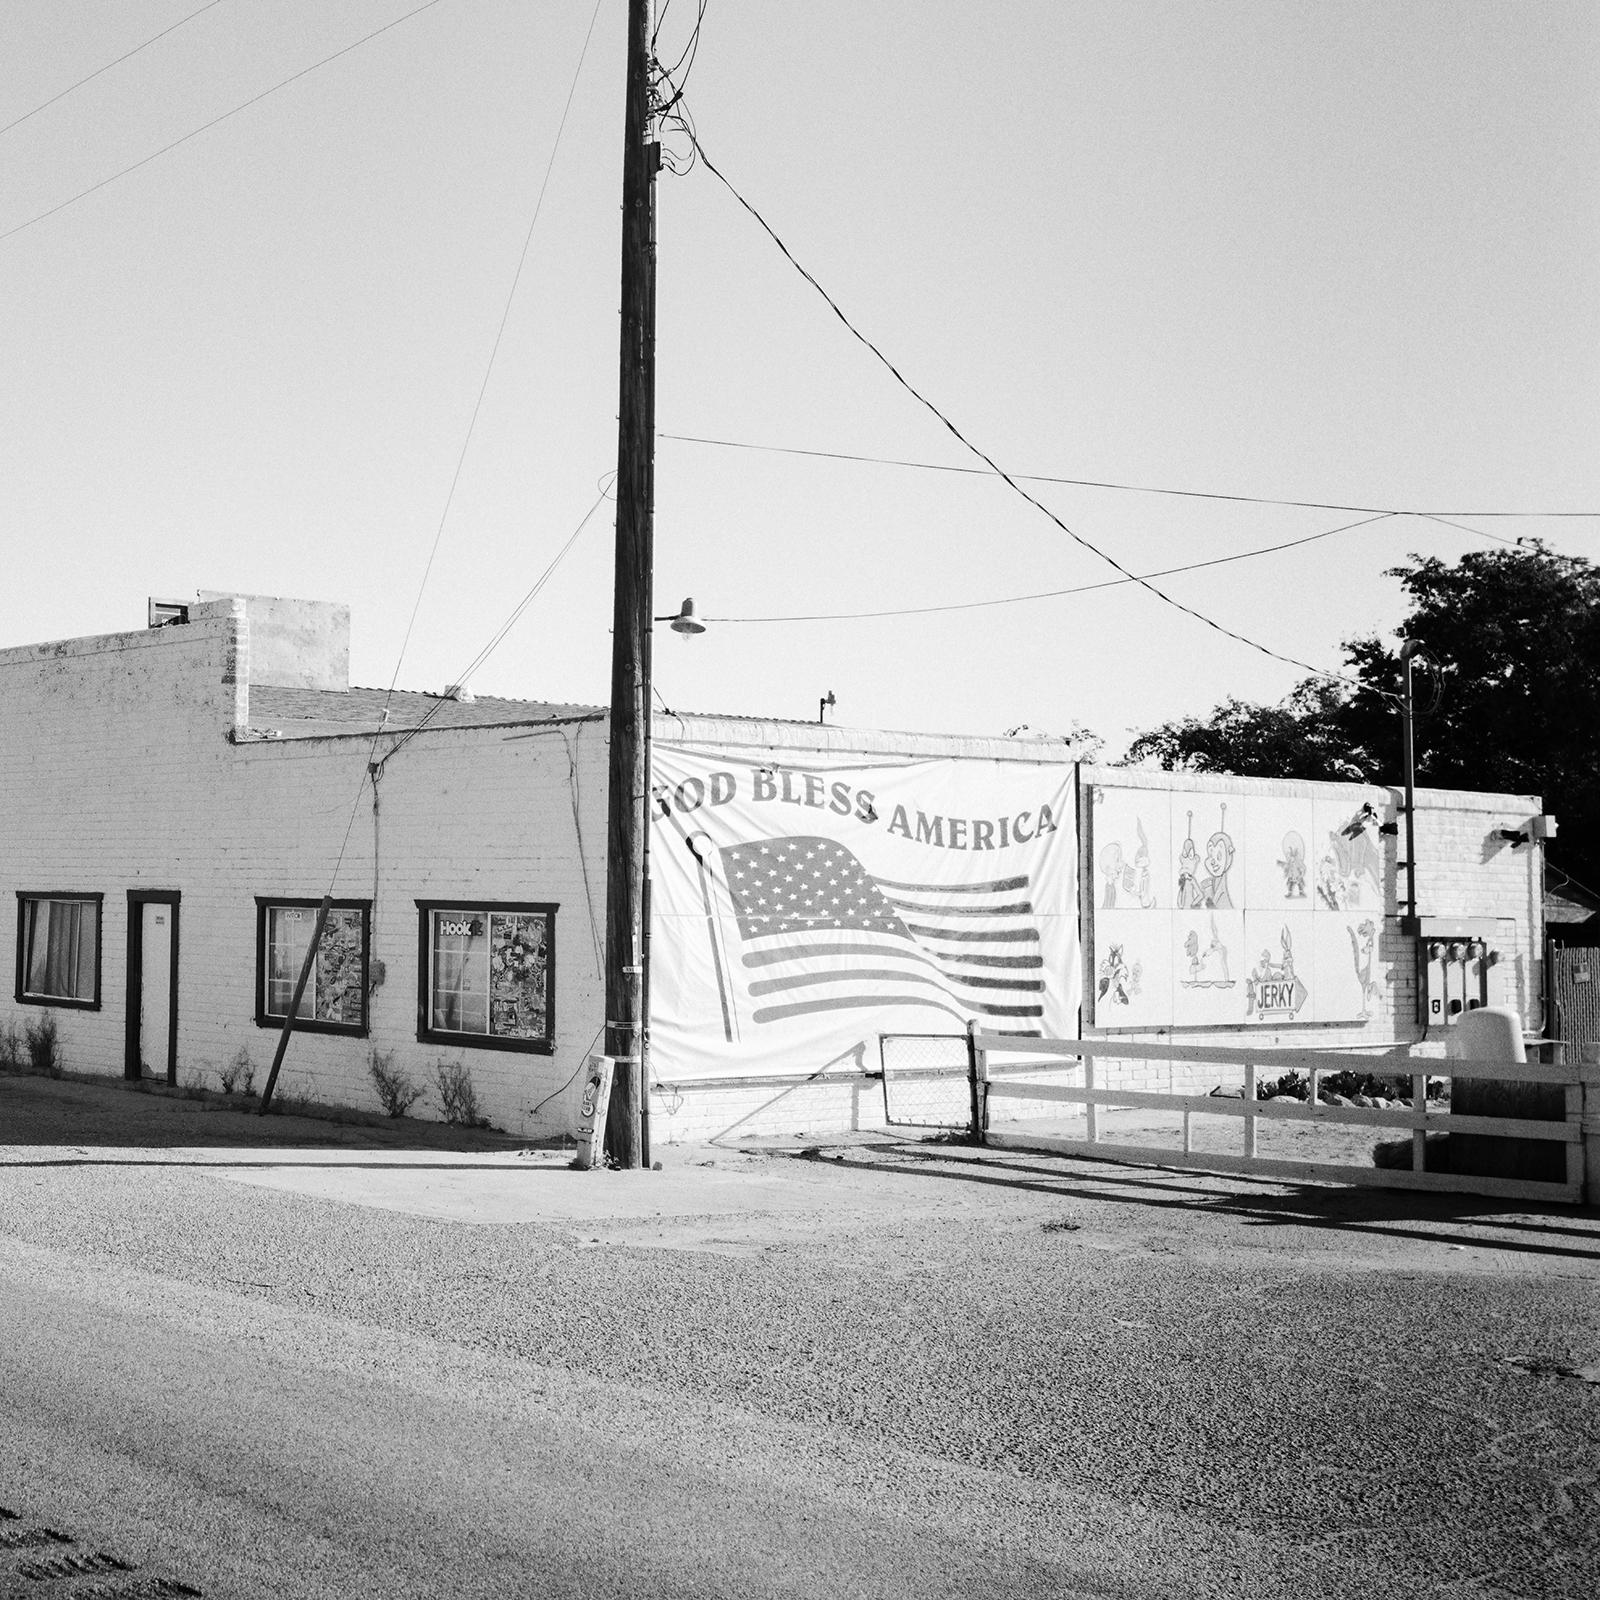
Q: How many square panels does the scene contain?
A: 8